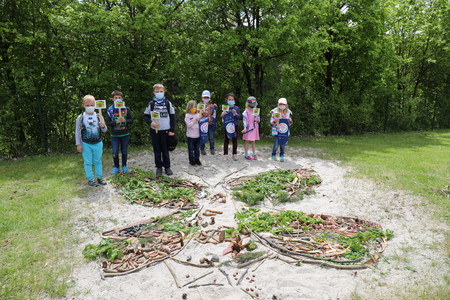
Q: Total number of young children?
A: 8